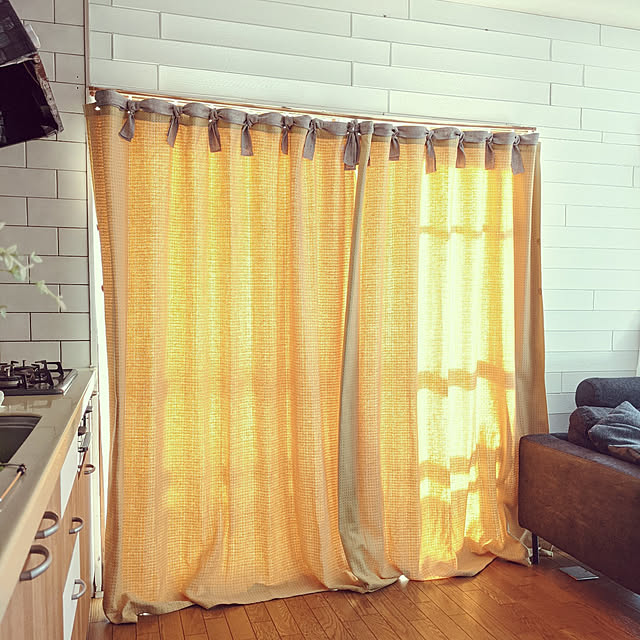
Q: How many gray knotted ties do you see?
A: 12